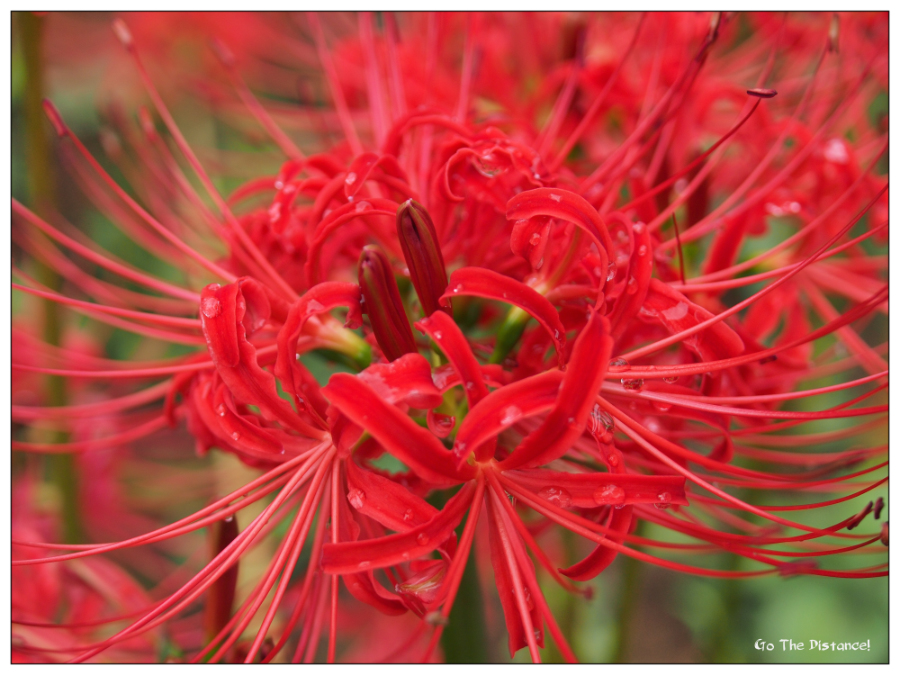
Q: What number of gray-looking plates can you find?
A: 0